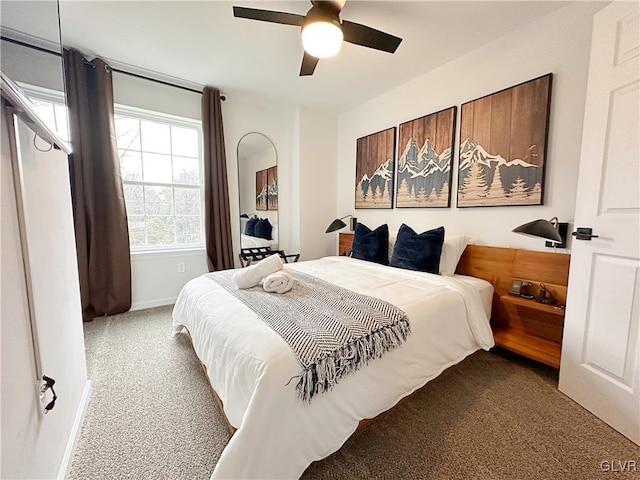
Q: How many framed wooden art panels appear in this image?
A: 3